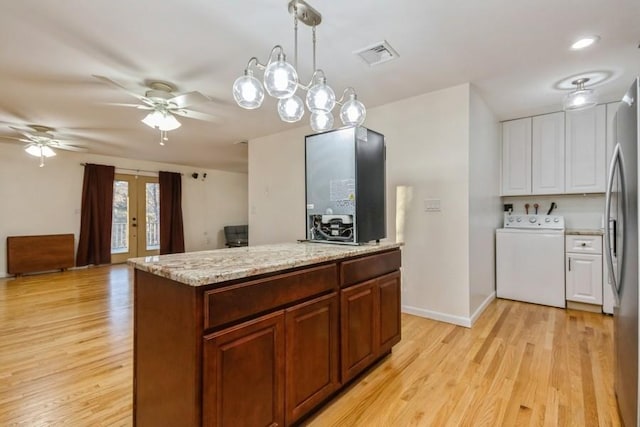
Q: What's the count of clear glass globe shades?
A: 6